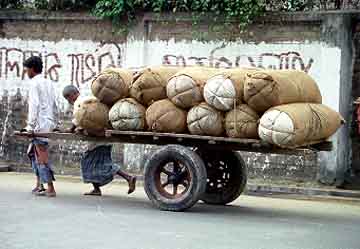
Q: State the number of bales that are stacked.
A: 11